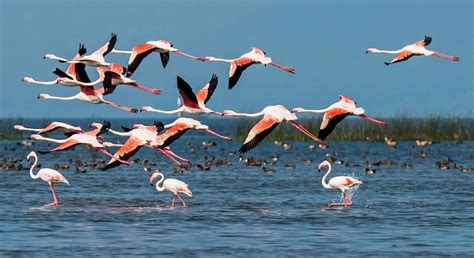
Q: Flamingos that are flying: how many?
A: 15